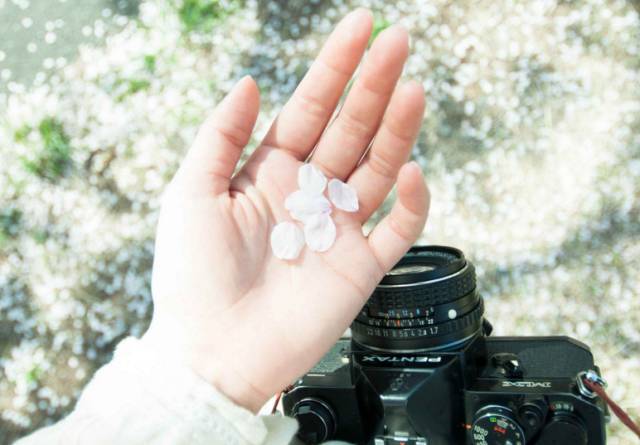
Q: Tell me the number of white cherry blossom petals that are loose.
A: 5